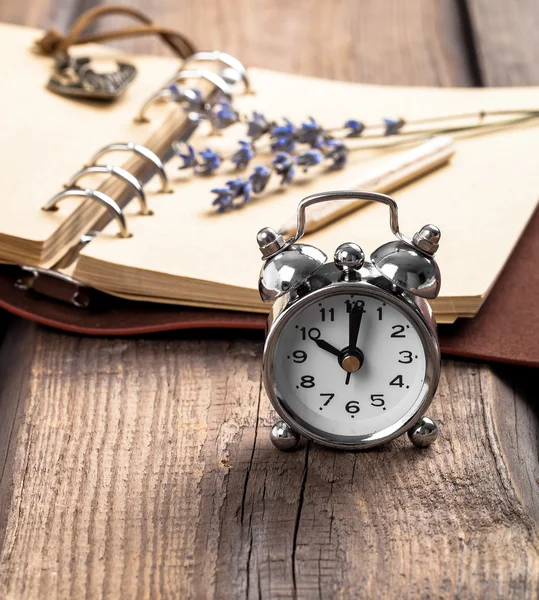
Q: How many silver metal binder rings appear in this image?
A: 6